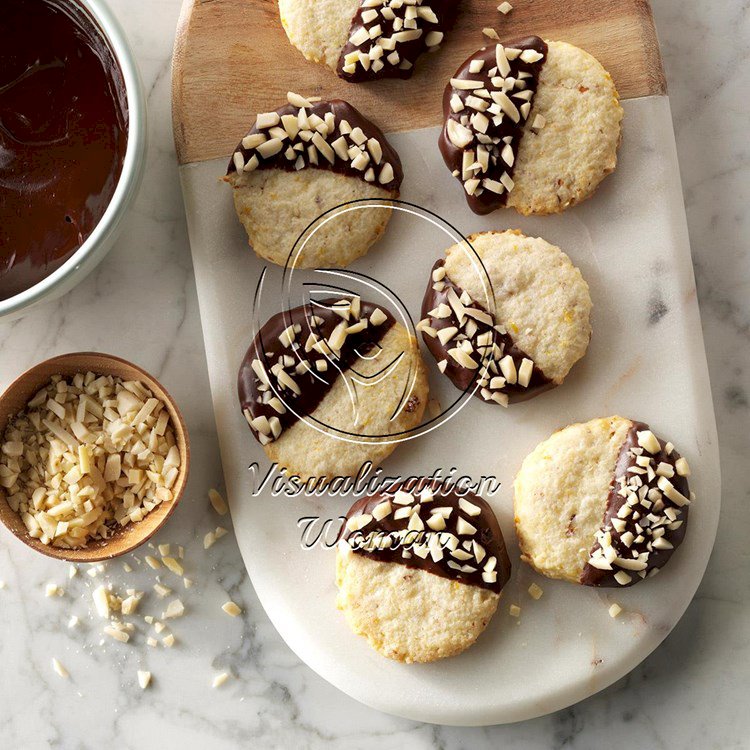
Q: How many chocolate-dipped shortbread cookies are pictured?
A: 7